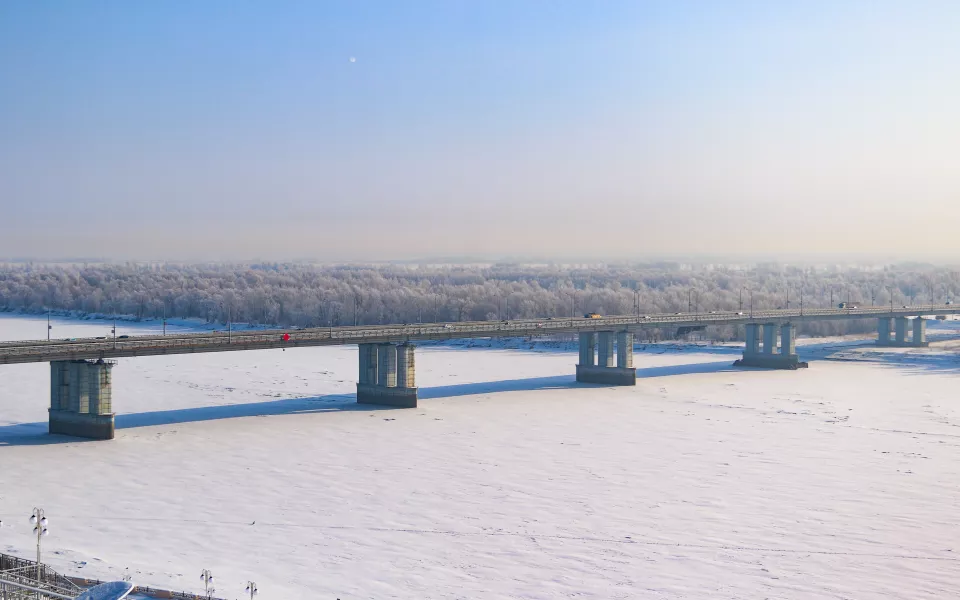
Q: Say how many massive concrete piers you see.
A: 5